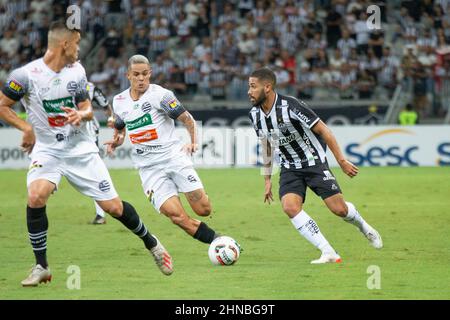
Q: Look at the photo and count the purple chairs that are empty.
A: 0